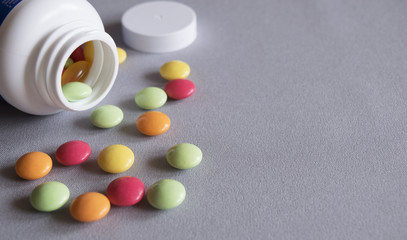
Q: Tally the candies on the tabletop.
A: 14